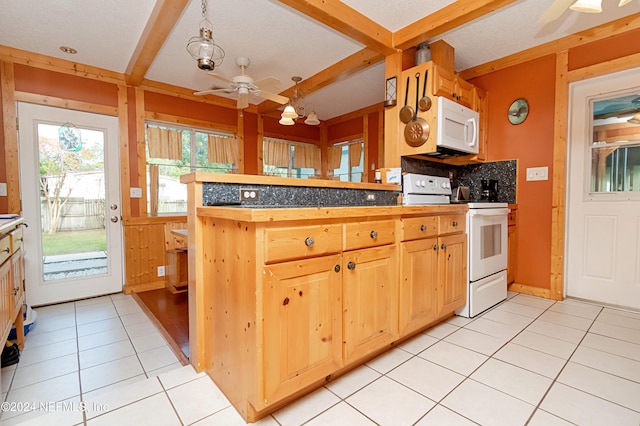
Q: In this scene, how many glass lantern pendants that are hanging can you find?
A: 1